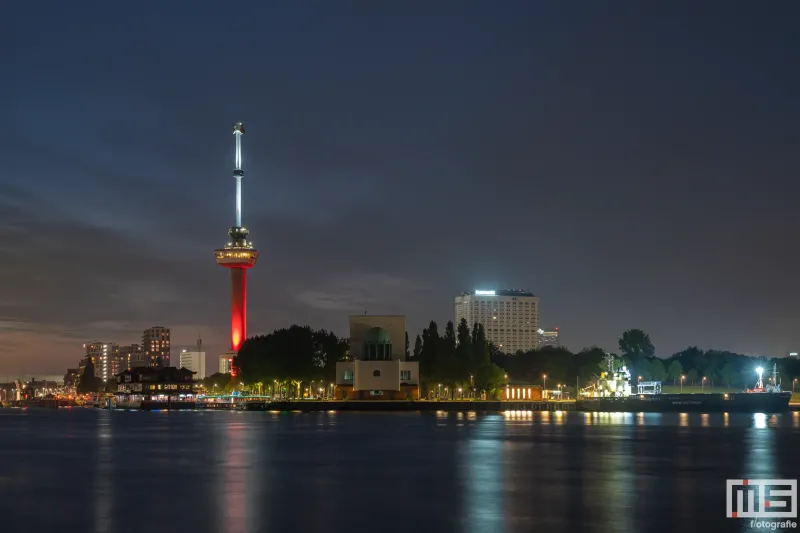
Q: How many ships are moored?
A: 1